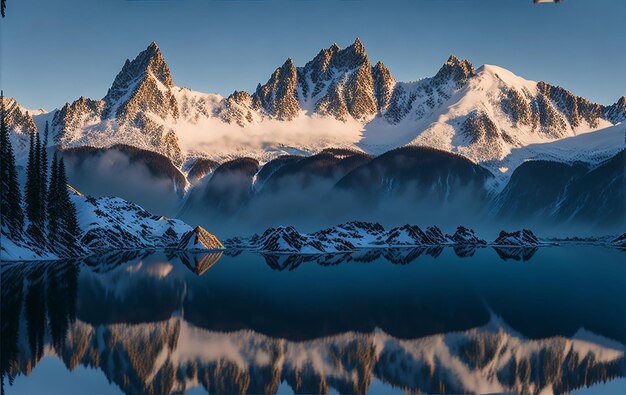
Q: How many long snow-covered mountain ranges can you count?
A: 1